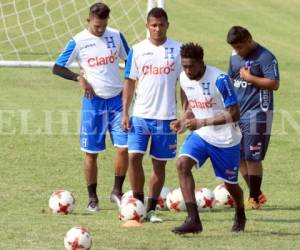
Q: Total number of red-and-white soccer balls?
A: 8